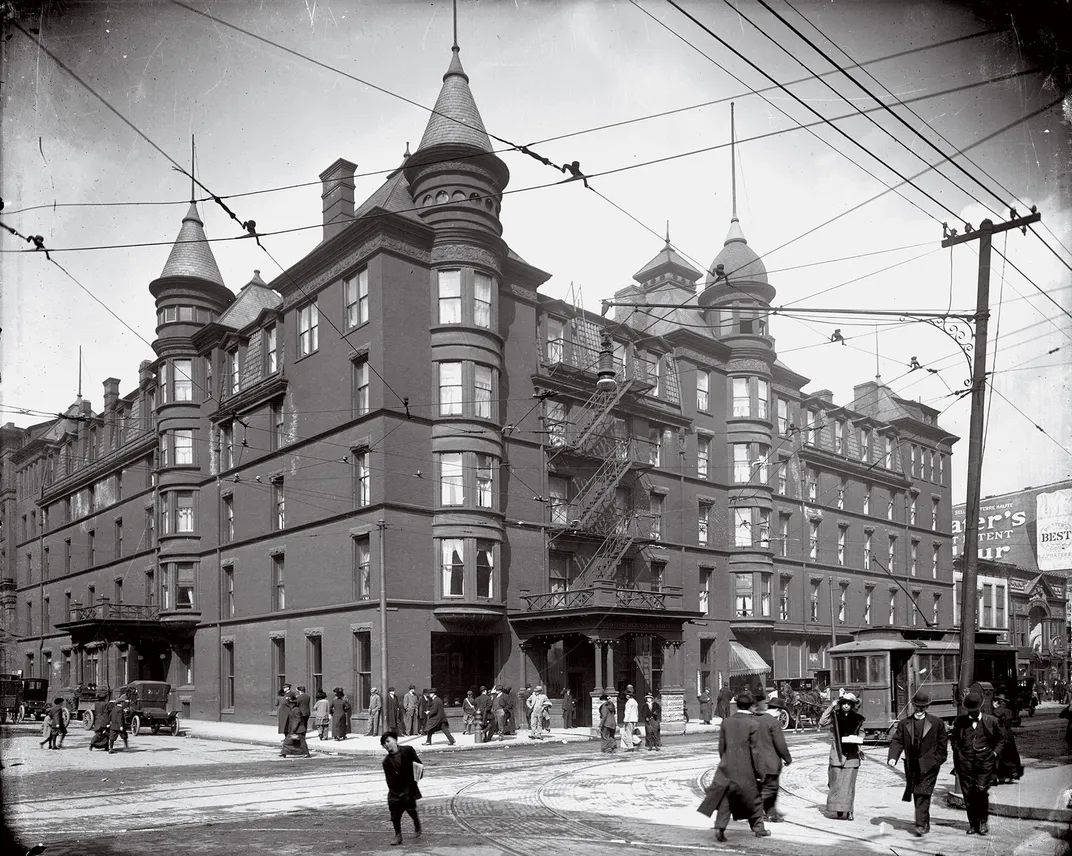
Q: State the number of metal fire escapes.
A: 1